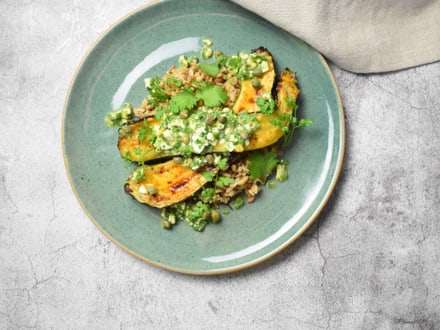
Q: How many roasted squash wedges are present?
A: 3